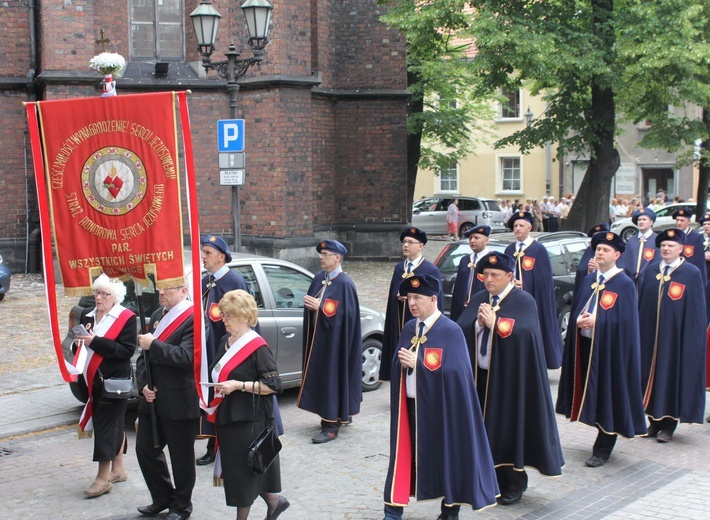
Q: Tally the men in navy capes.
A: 13